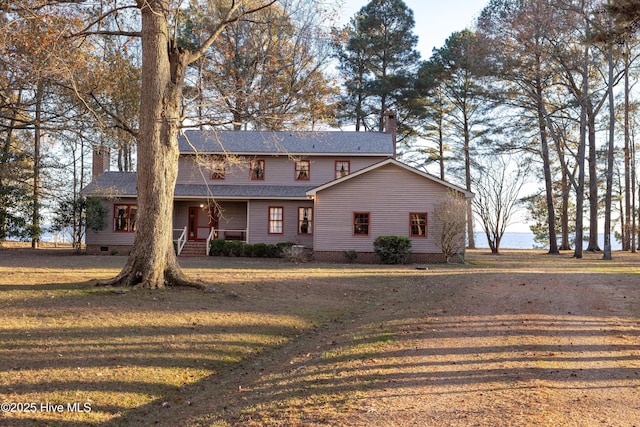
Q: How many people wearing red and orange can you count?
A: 0